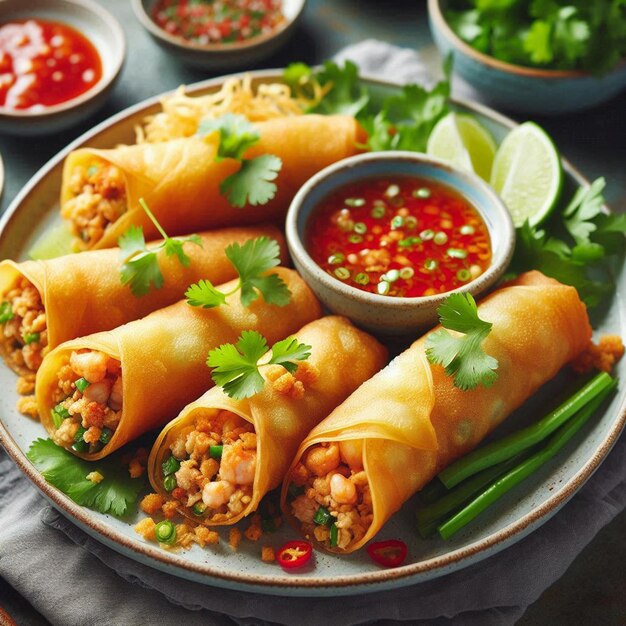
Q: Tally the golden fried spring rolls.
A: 5